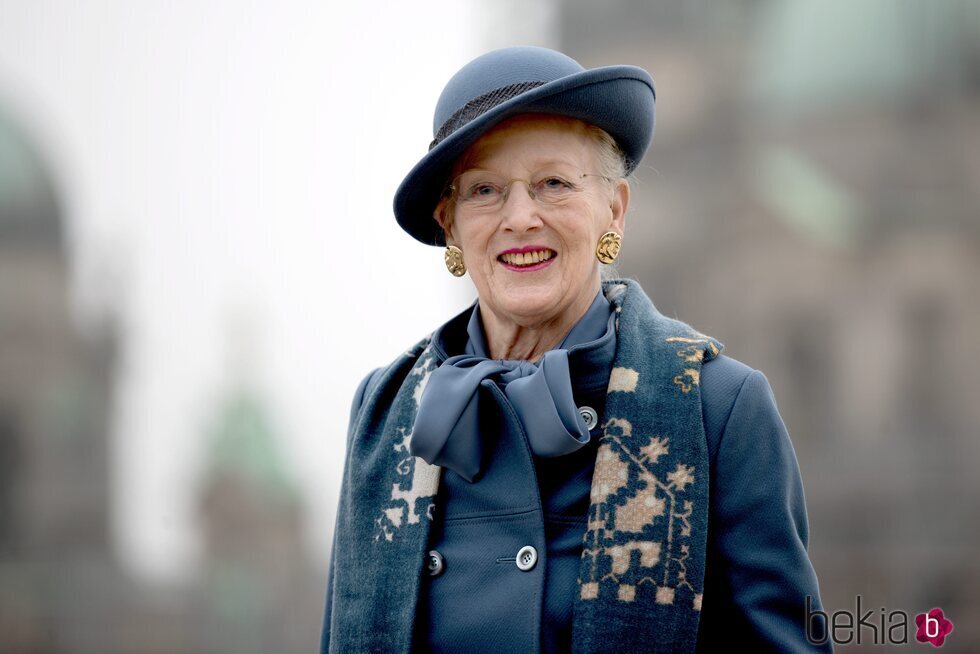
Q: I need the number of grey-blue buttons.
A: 3